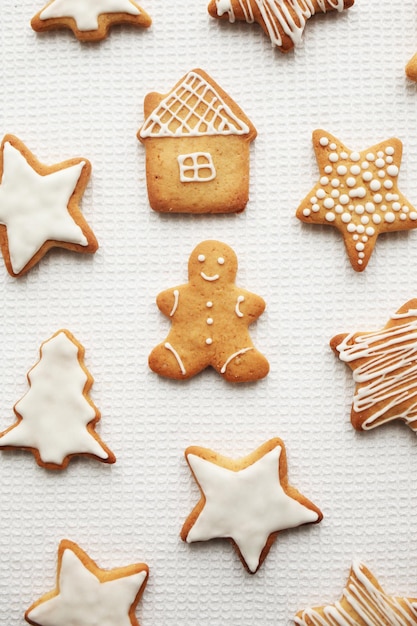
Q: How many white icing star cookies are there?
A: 3